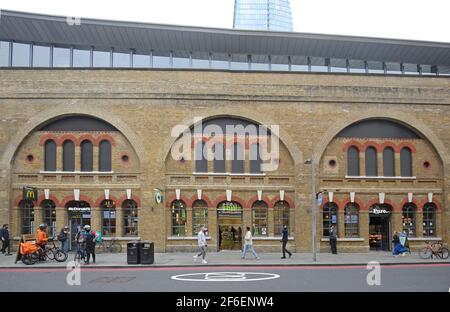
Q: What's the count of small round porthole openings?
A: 6